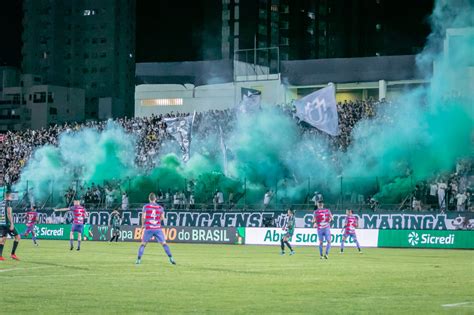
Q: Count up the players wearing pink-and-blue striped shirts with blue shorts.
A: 5